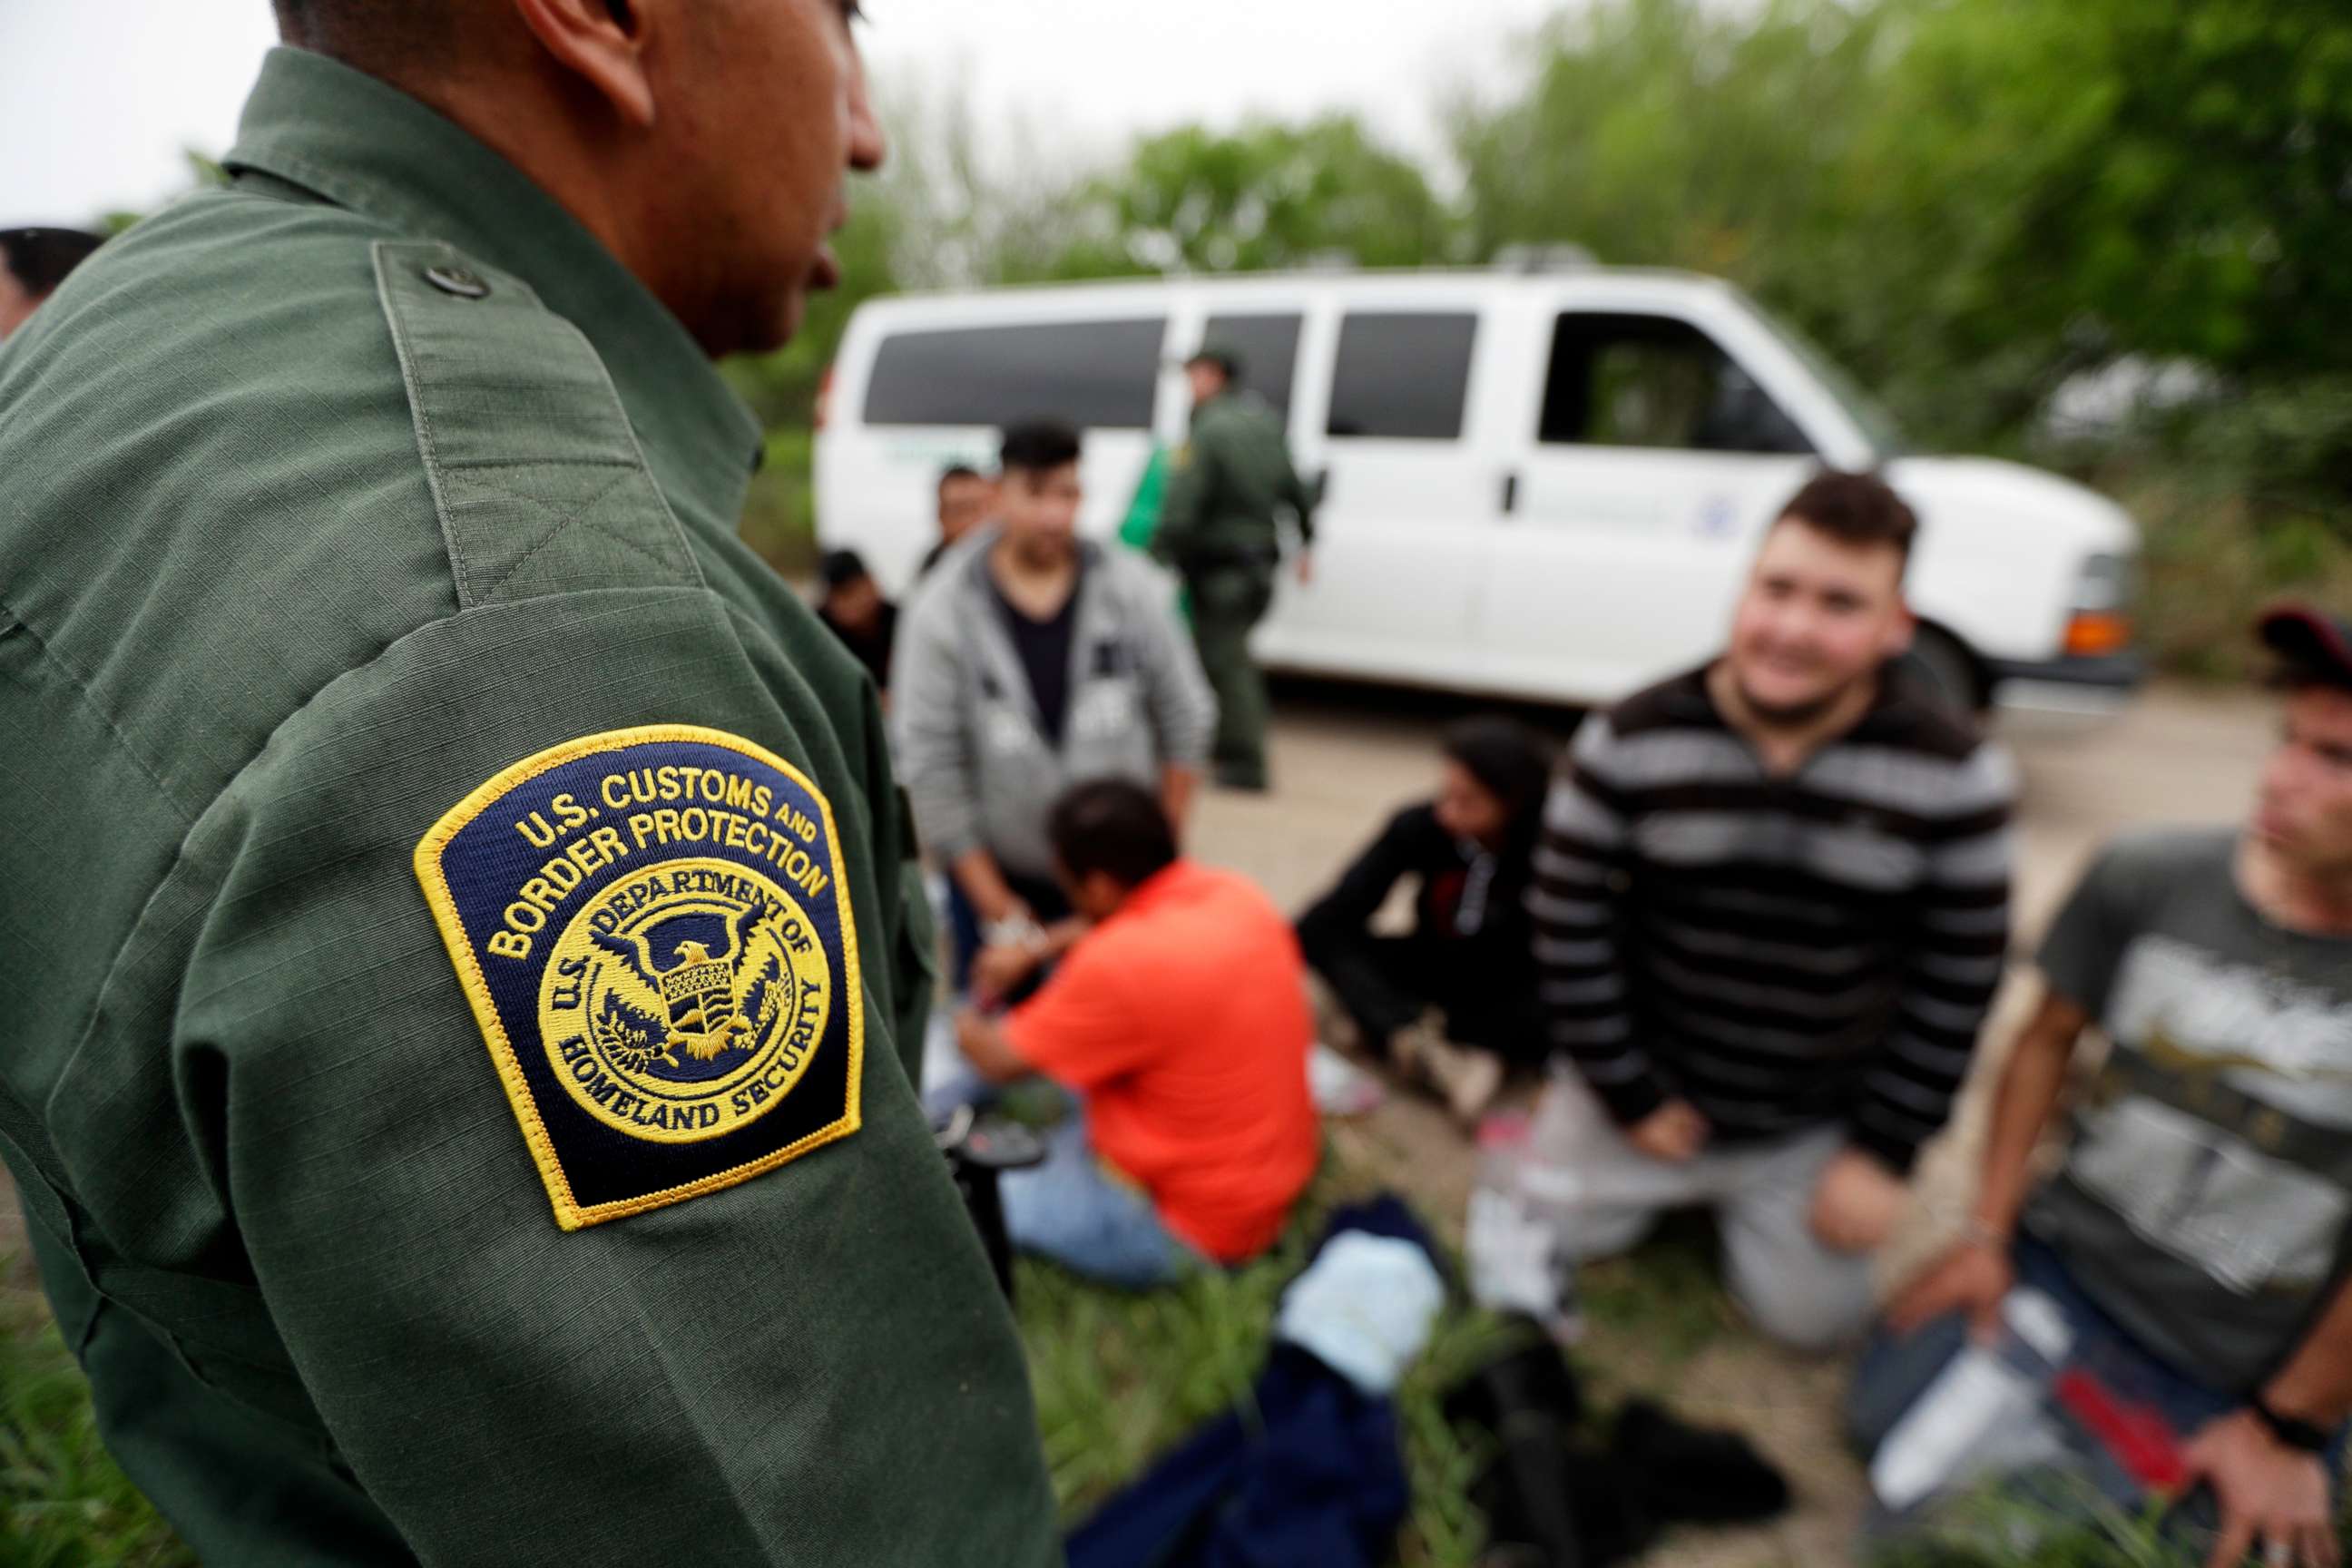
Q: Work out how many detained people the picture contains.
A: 7